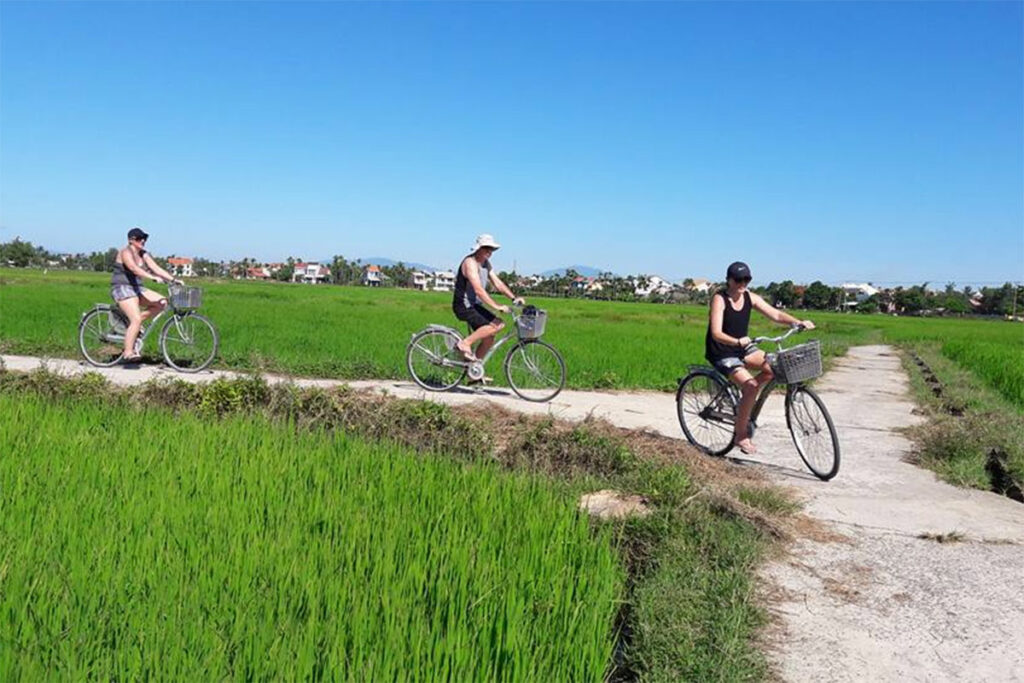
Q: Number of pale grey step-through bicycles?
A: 2